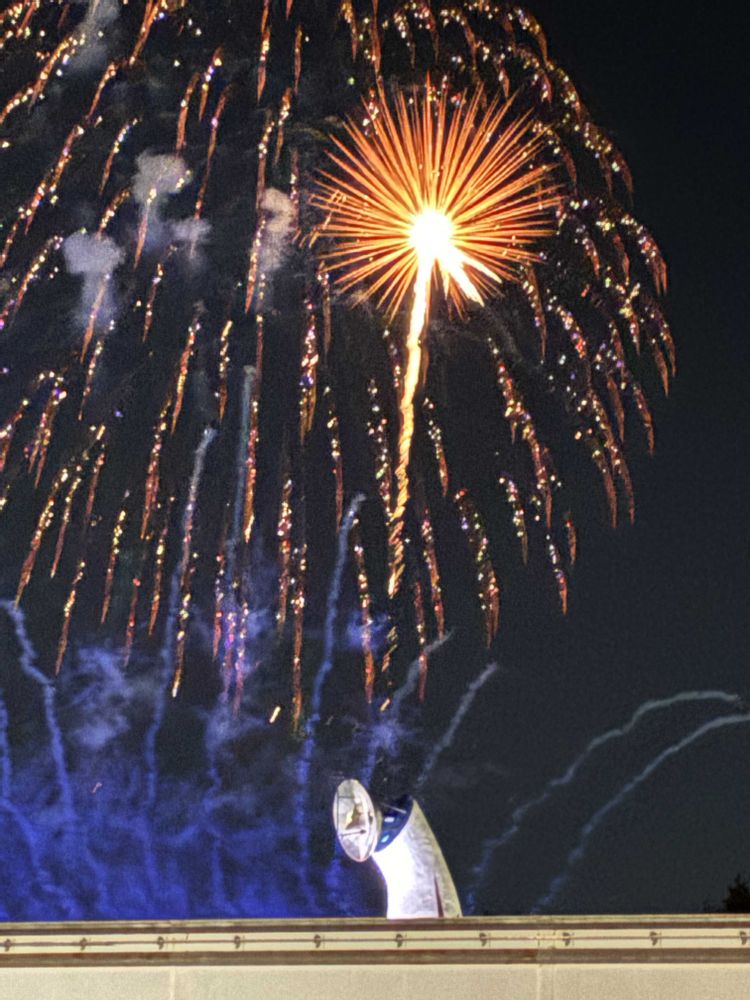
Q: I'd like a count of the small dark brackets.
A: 10